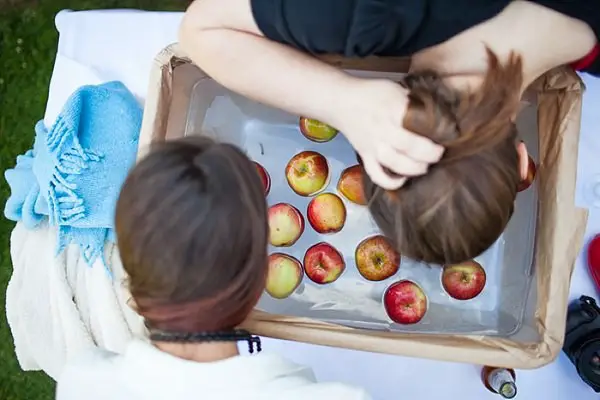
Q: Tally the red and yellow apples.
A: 12